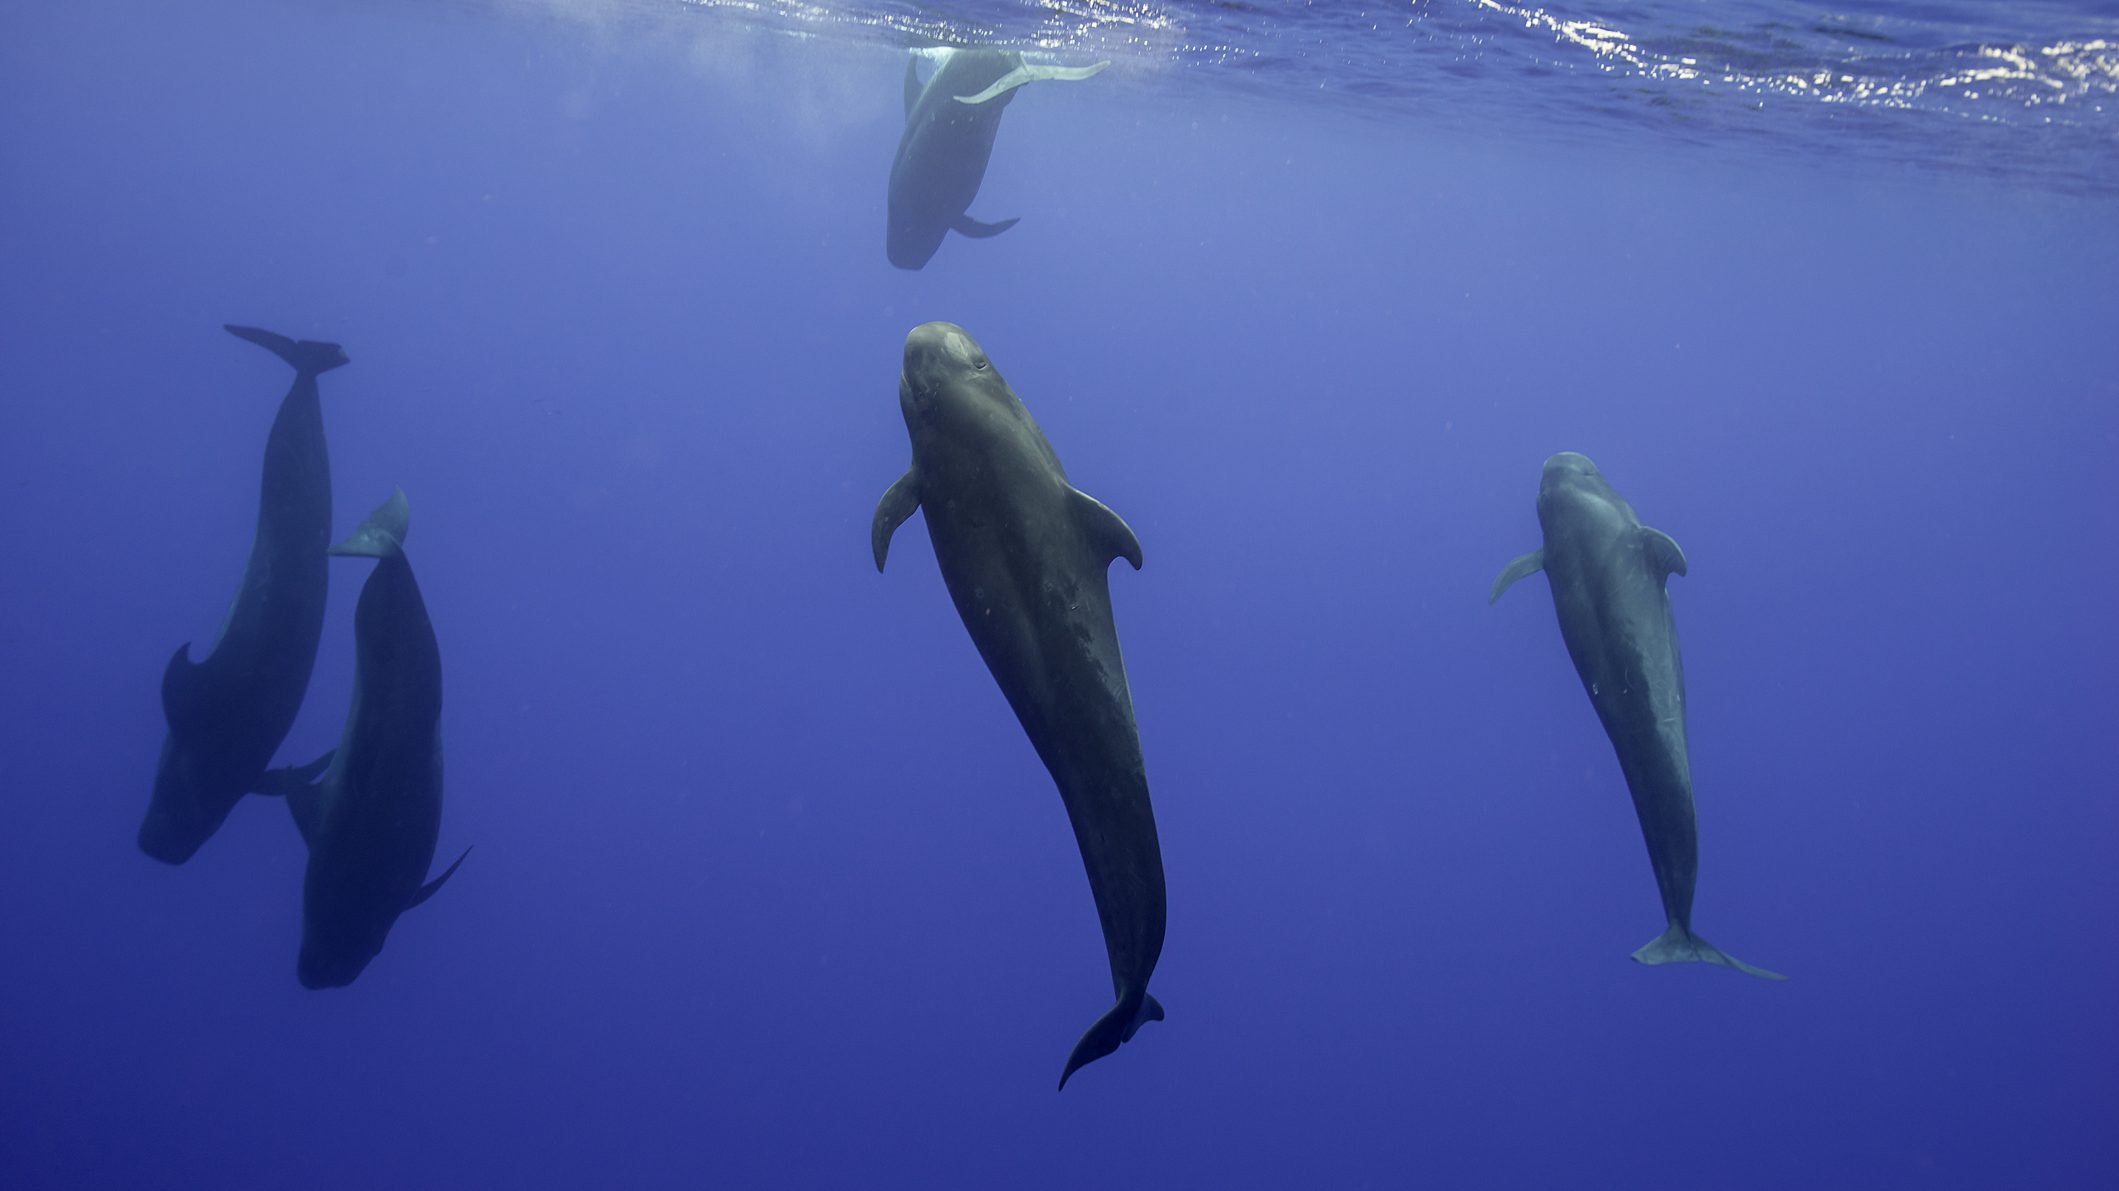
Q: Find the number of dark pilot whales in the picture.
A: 5